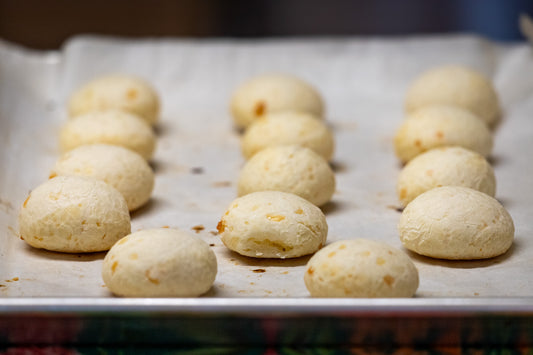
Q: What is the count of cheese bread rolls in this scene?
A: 14